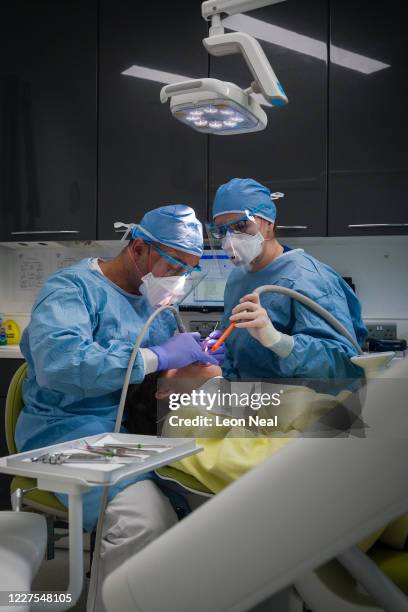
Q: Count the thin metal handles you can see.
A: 3